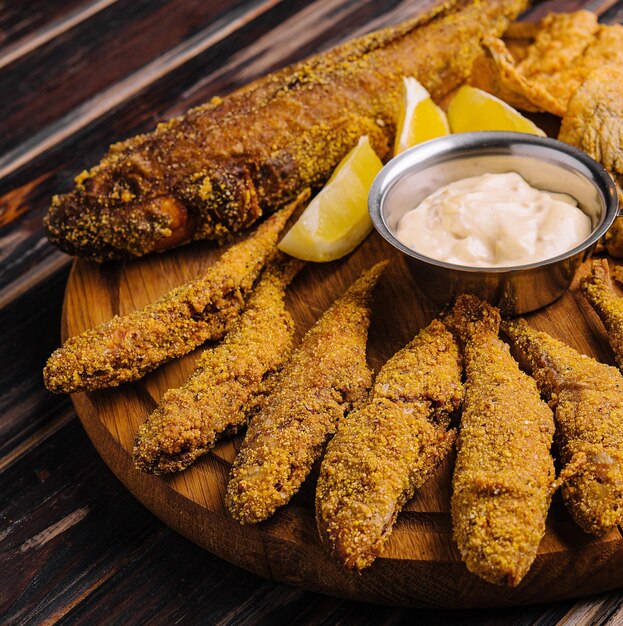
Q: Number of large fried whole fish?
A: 1